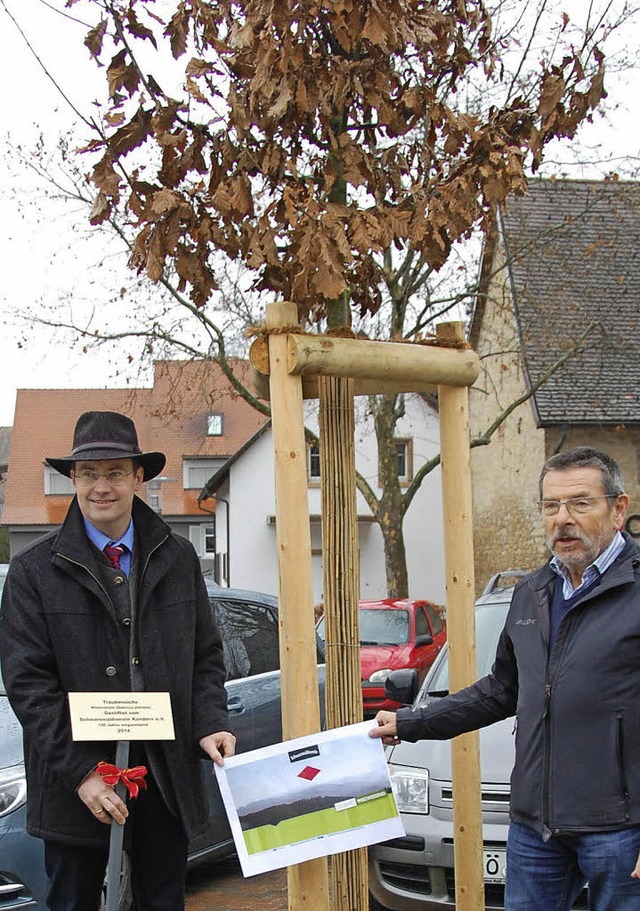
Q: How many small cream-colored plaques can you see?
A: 1